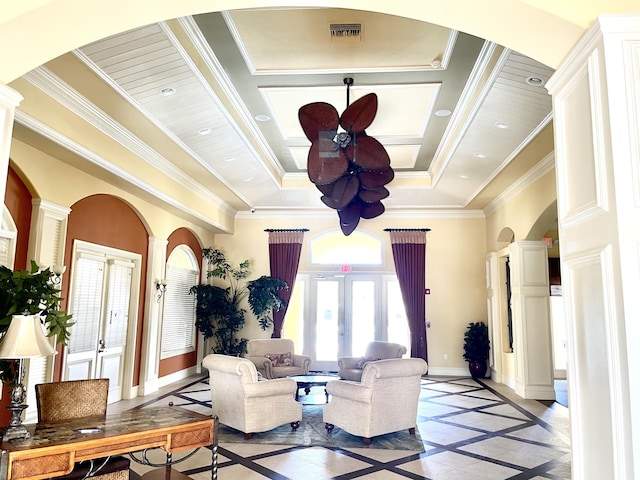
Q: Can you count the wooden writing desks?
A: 1